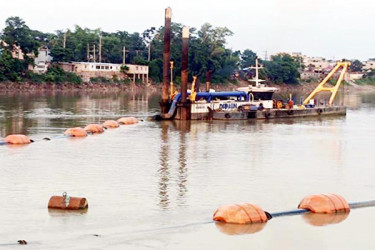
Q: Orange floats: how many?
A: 7